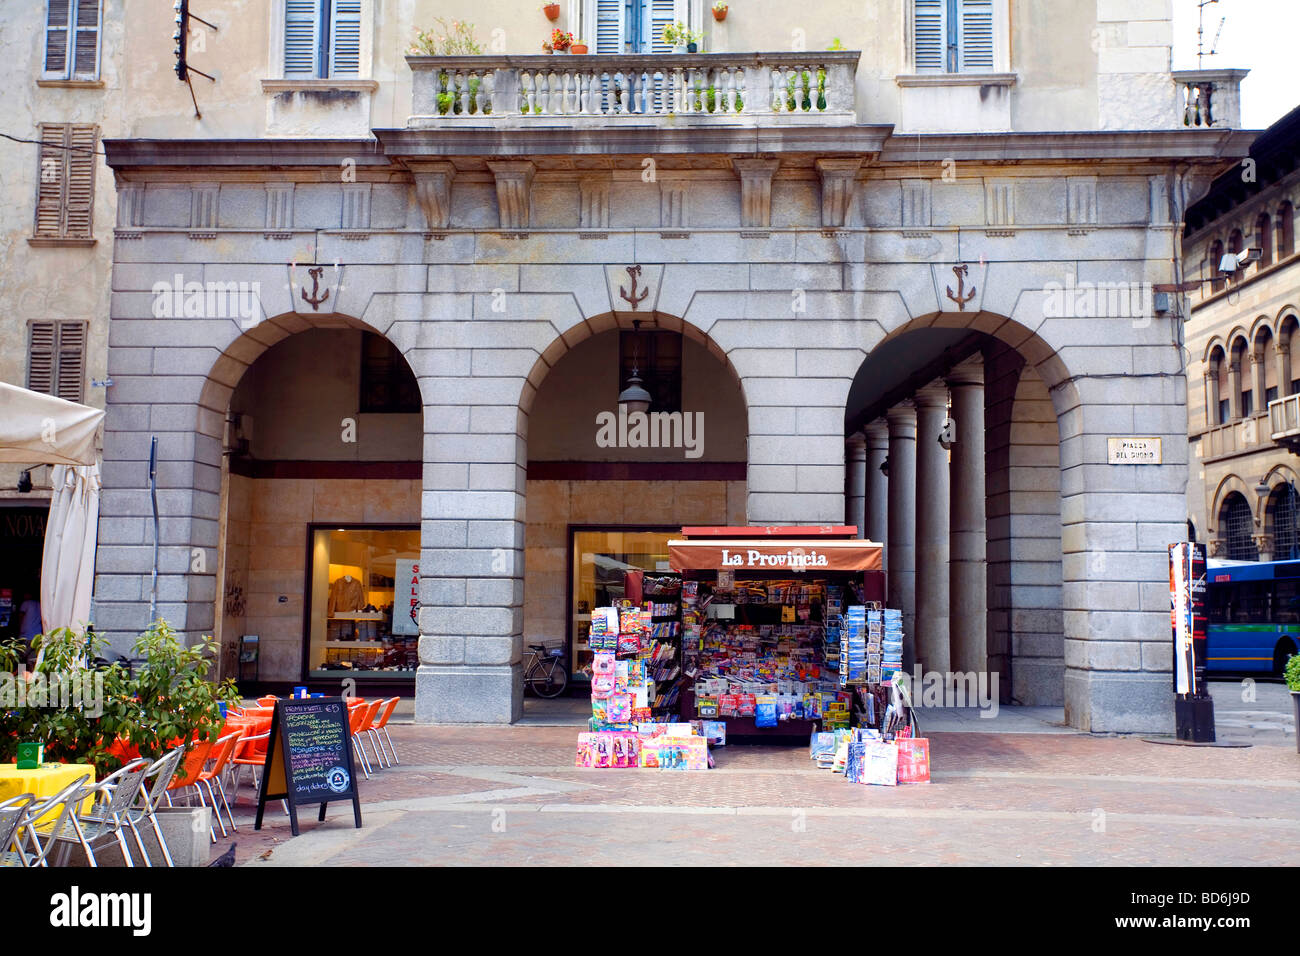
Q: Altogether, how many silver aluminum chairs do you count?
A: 4